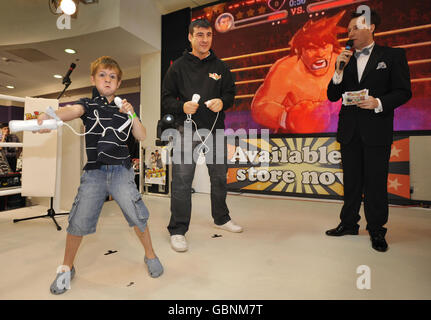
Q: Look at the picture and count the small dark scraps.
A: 3